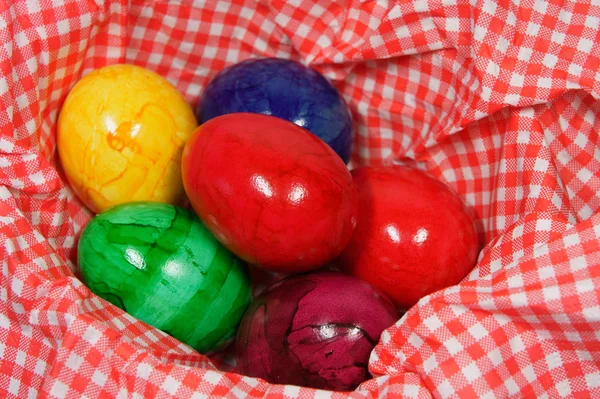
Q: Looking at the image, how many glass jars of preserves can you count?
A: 0